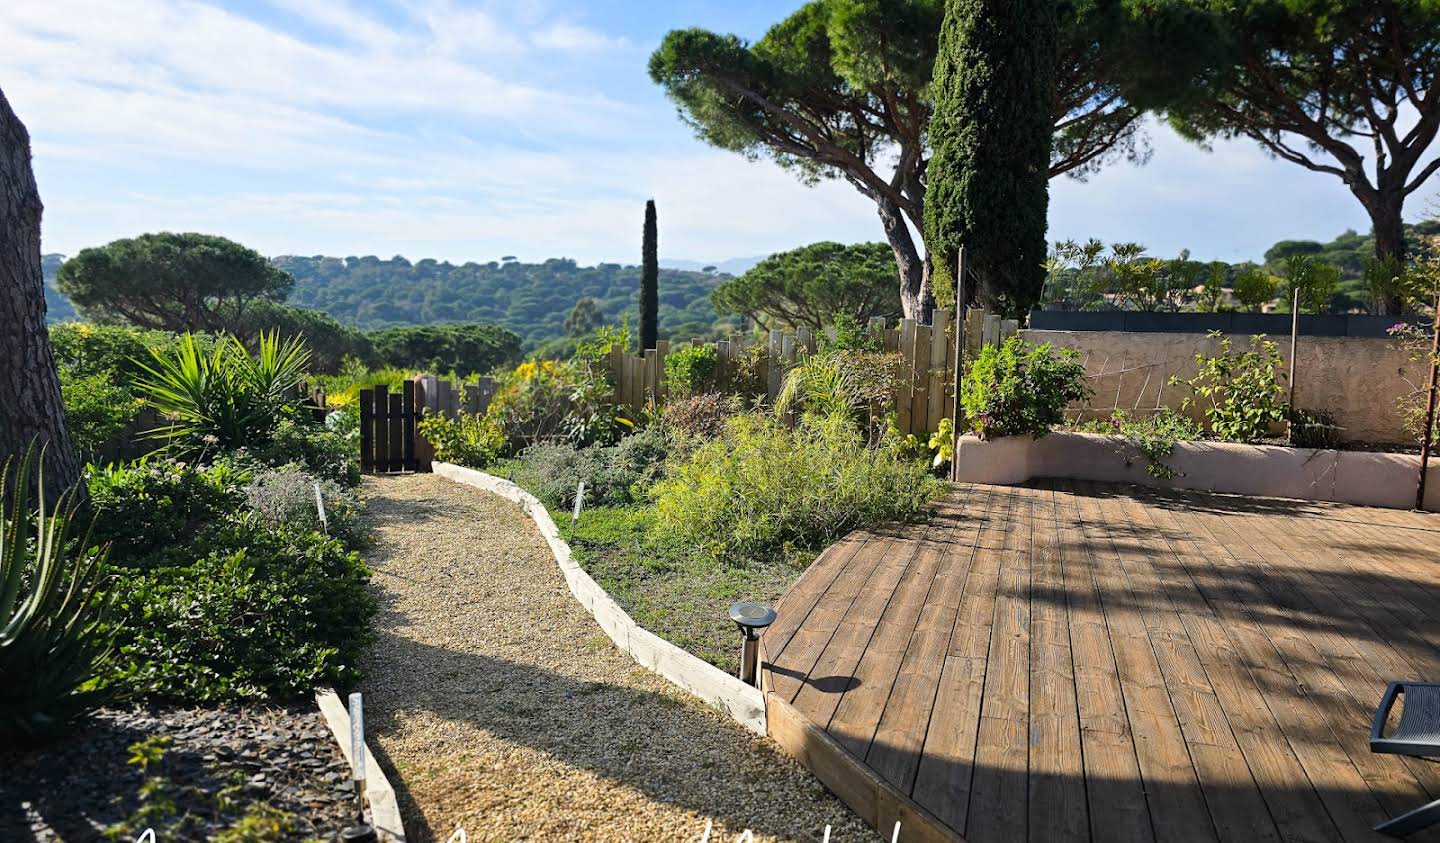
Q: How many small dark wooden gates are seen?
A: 1